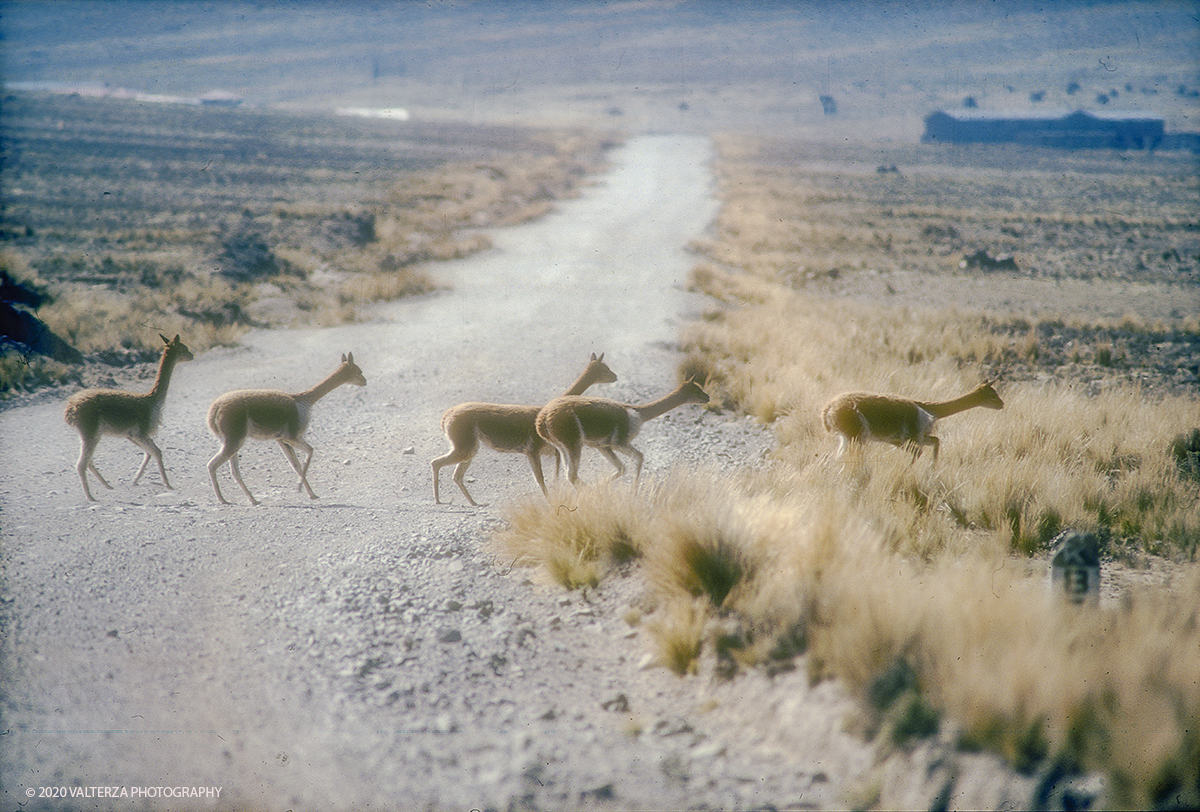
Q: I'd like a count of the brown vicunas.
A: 5